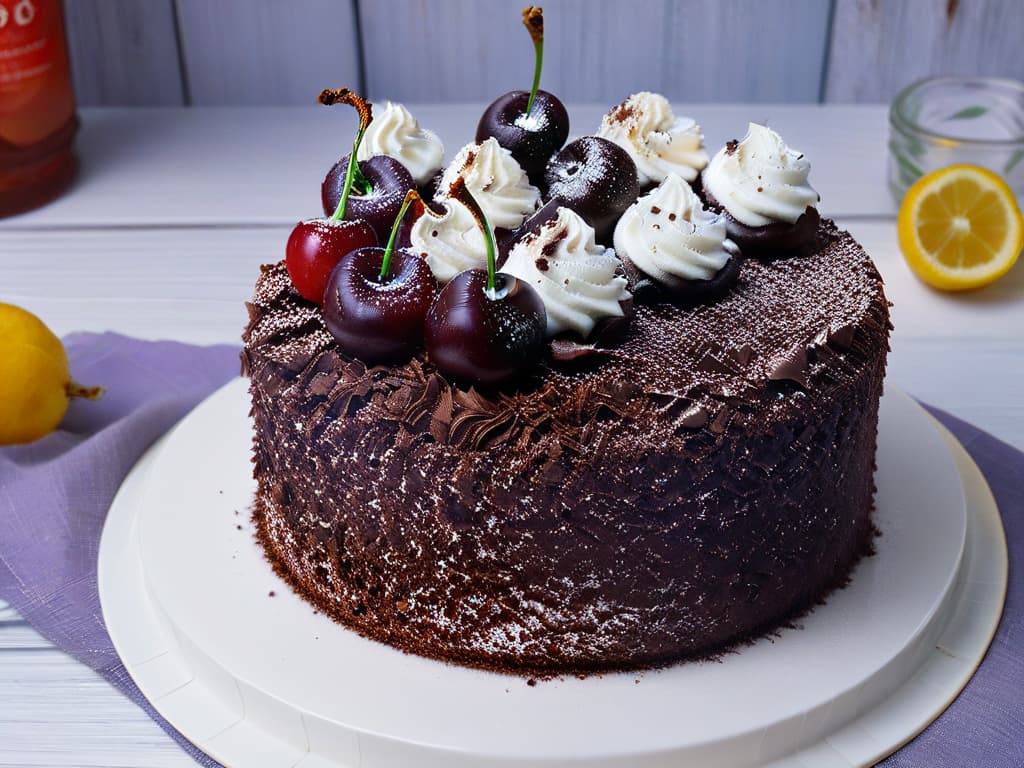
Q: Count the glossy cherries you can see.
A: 6